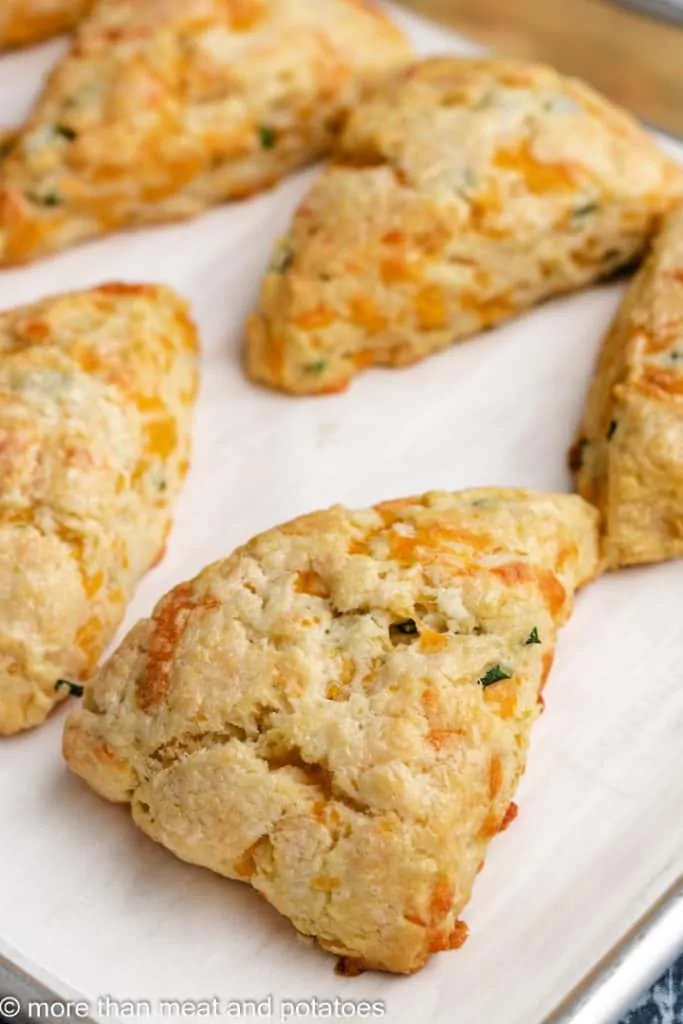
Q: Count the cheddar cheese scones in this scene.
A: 6